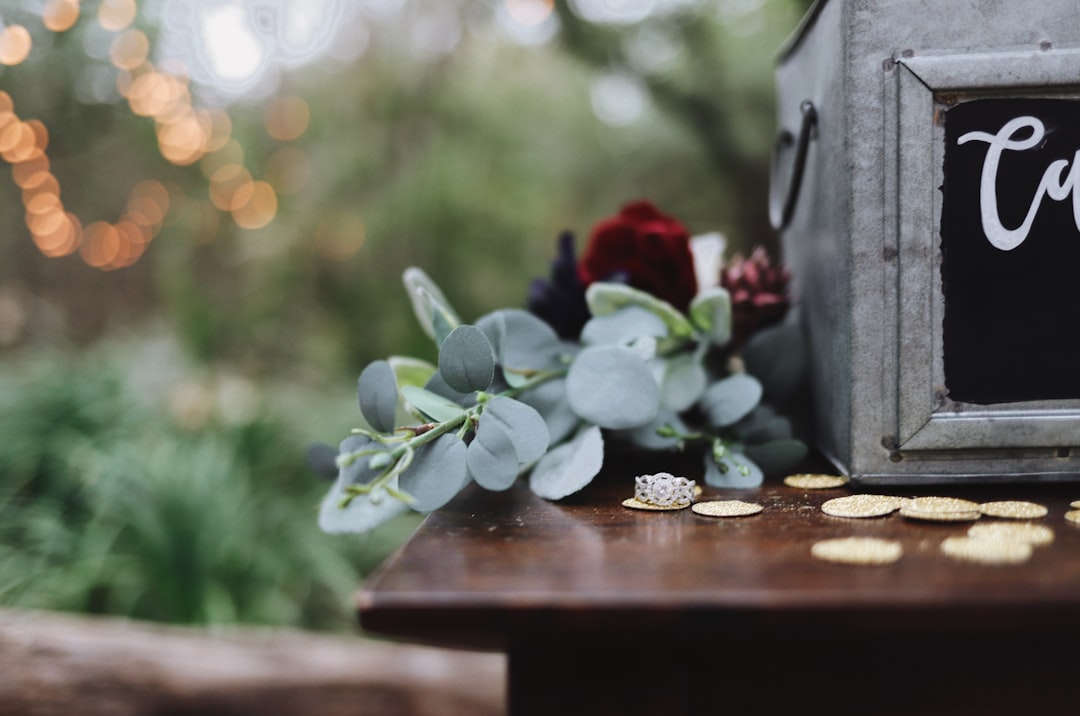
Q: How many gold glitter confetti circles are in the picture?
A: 13